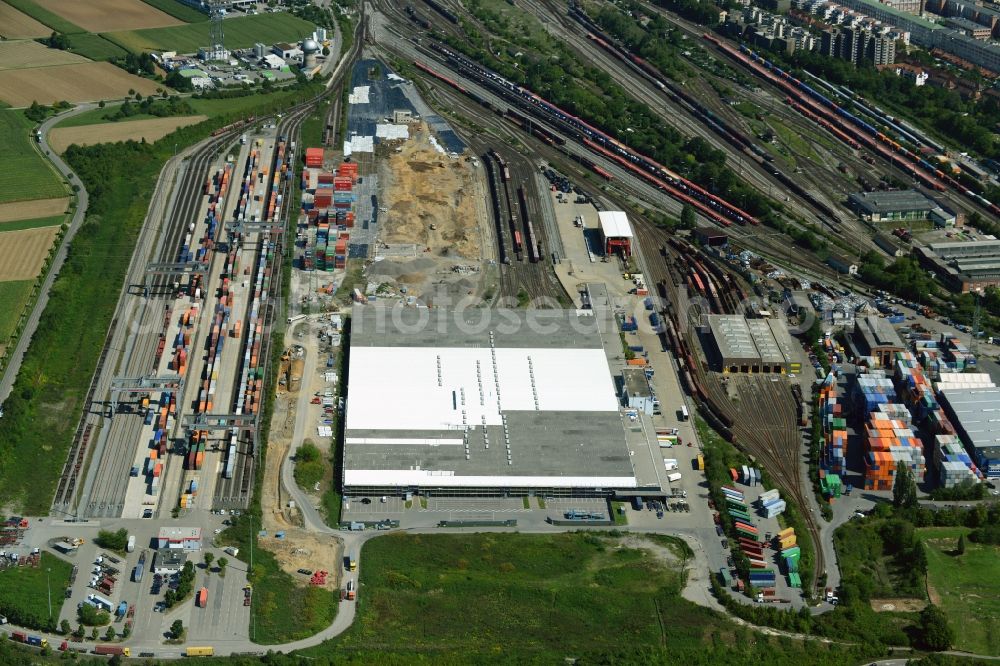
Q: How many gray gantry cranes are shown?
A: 4